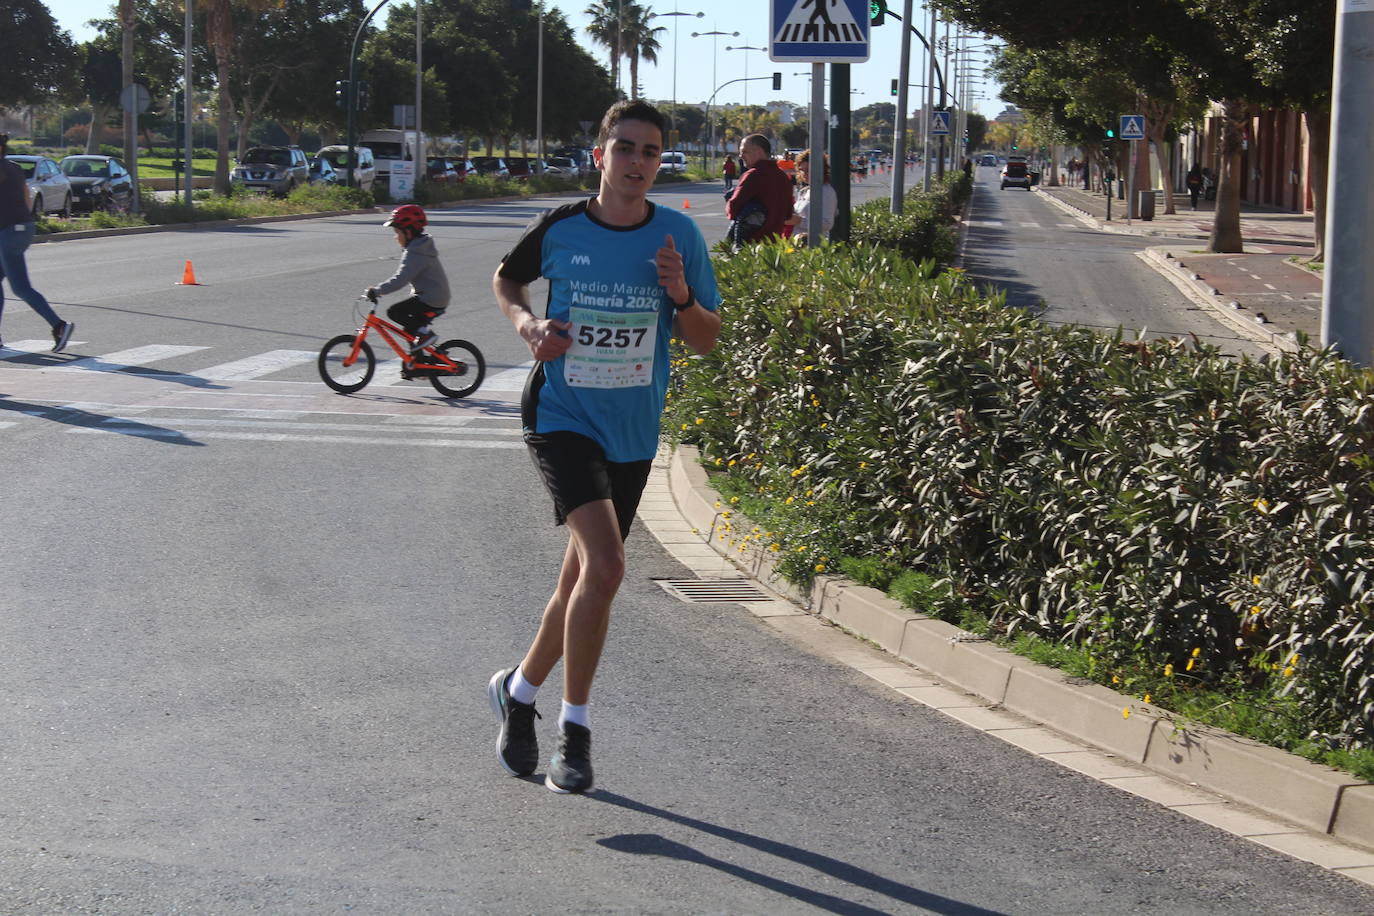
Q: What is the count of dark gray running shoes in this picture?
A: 2